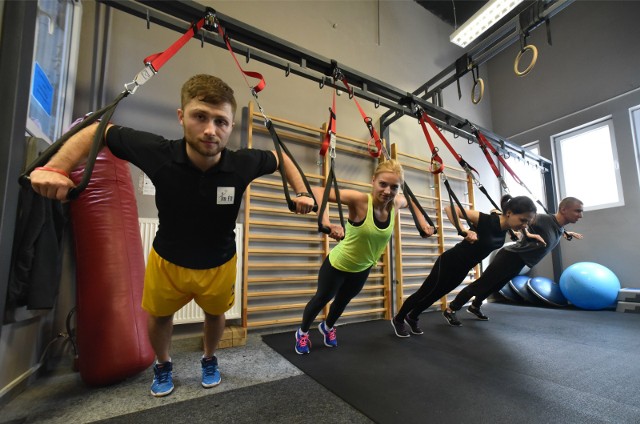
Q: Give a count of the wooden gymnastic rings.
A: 2